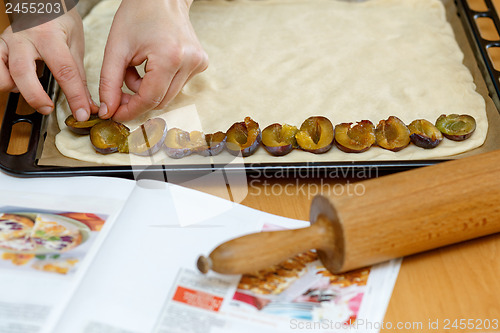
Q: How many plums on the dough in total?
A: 12